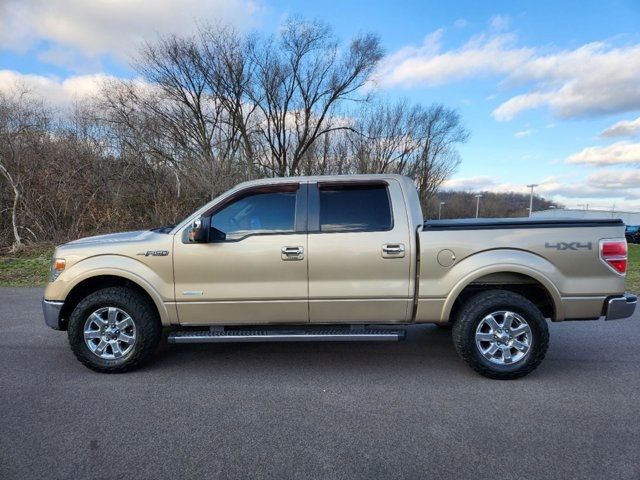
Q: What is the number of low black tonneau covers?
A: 1